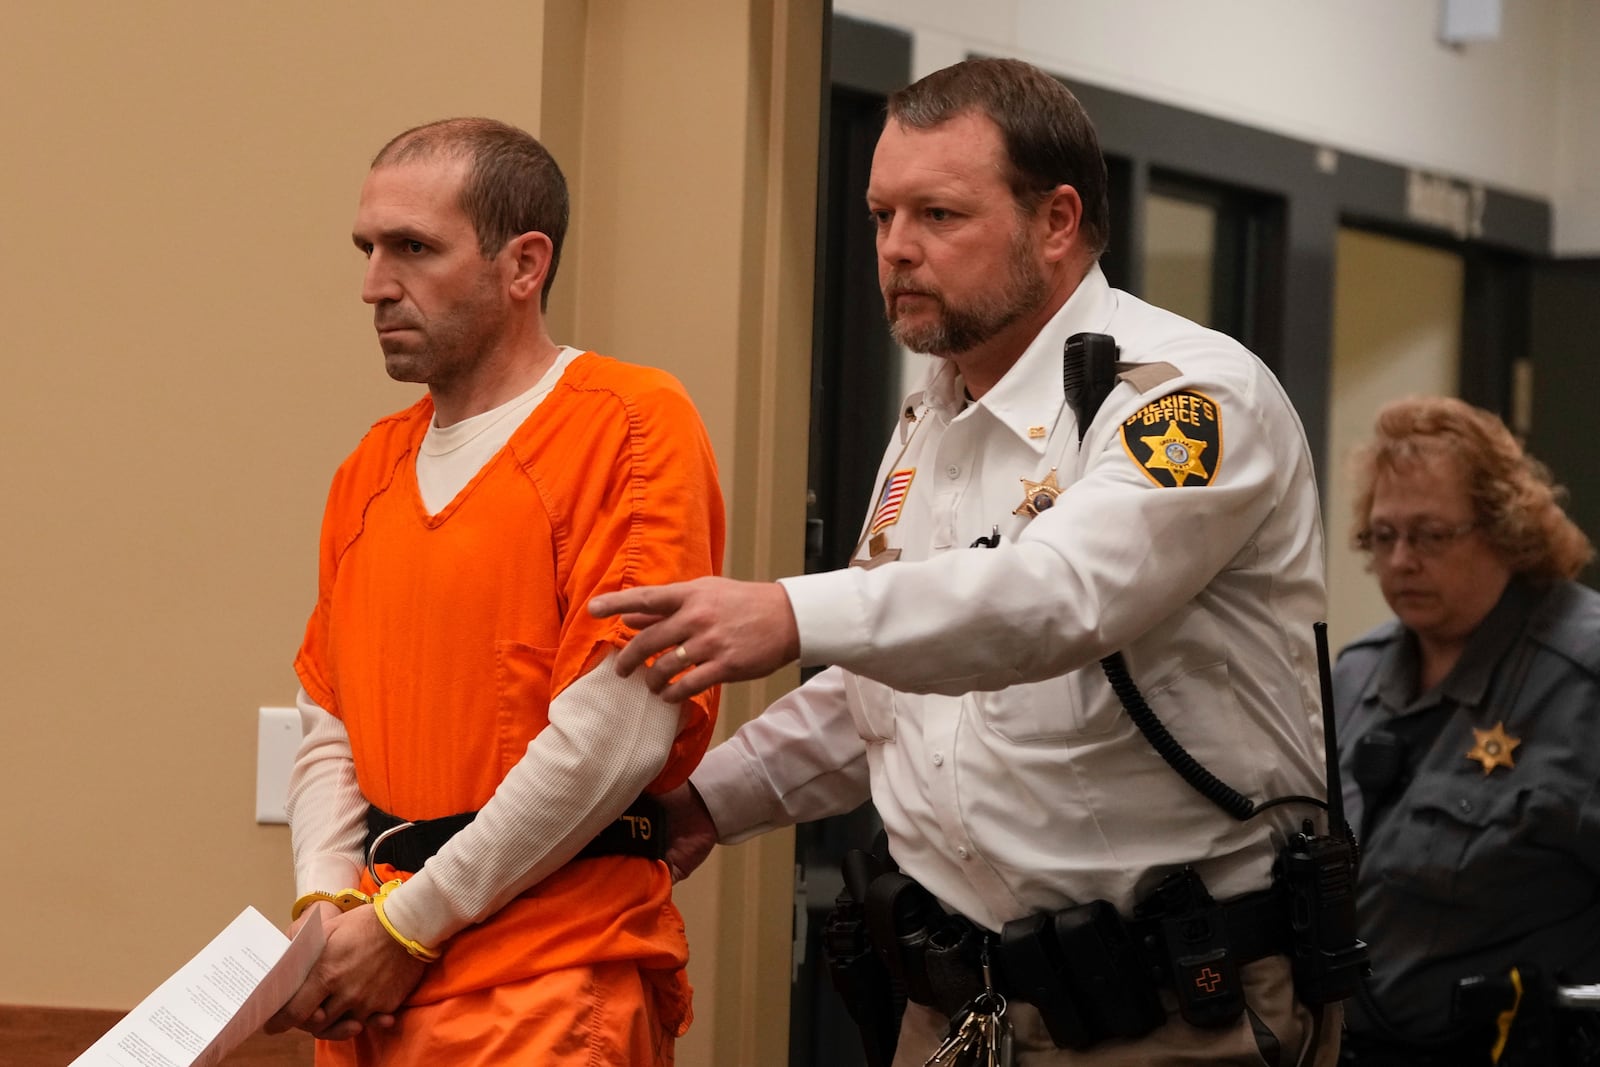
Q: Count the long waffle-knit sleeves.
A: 2